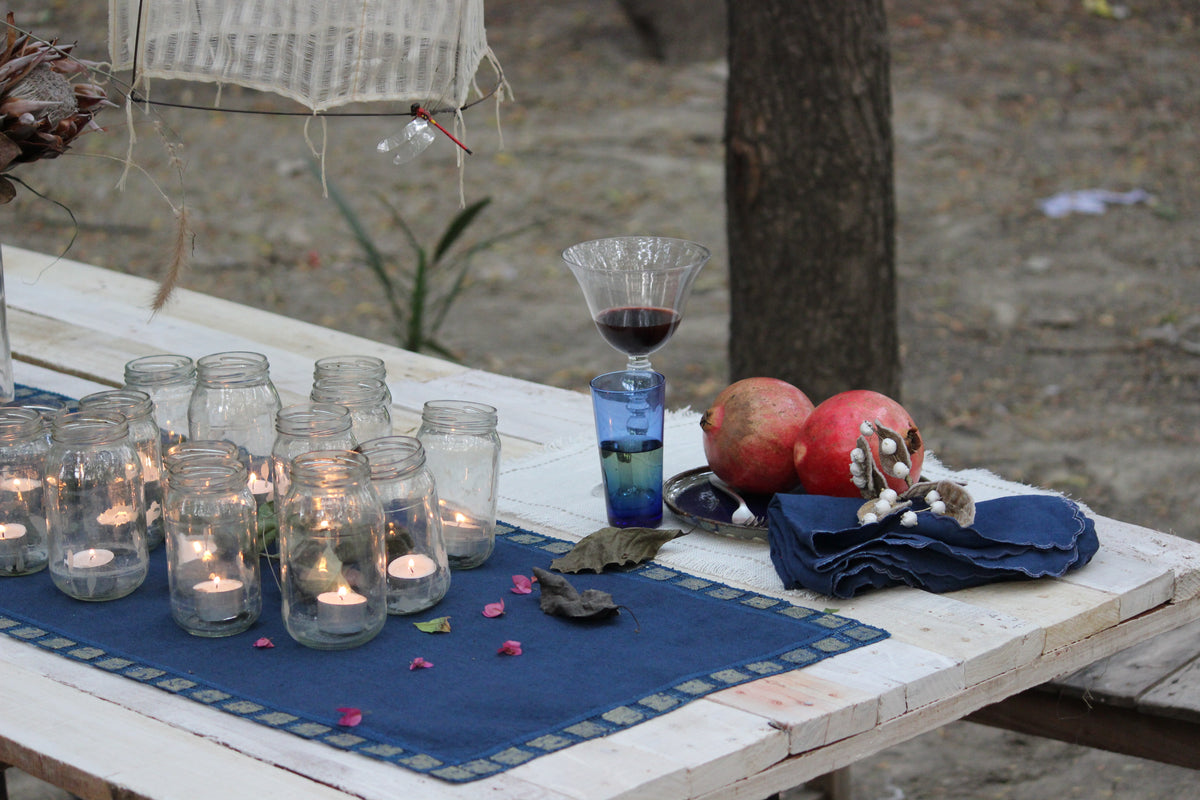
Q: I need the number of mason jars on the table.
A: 14